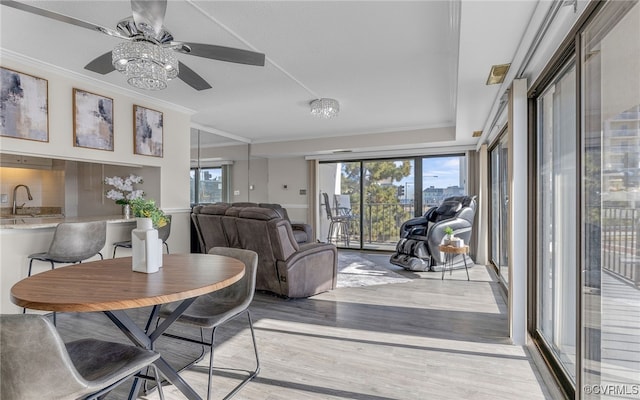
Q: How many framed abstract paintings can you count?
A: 3